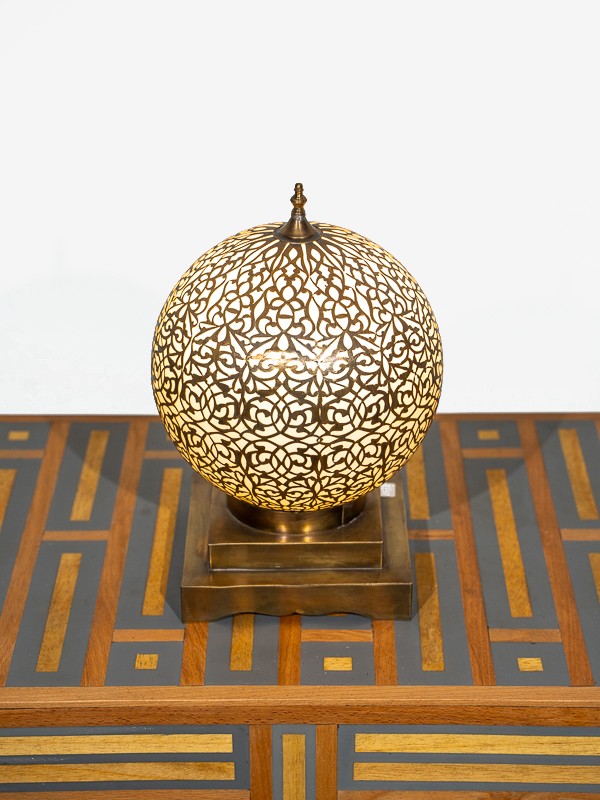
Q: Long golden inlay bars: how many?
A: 15